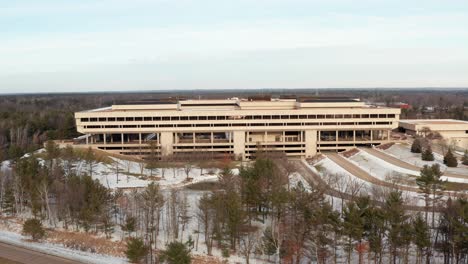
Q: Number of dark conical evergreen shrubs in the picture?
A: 4